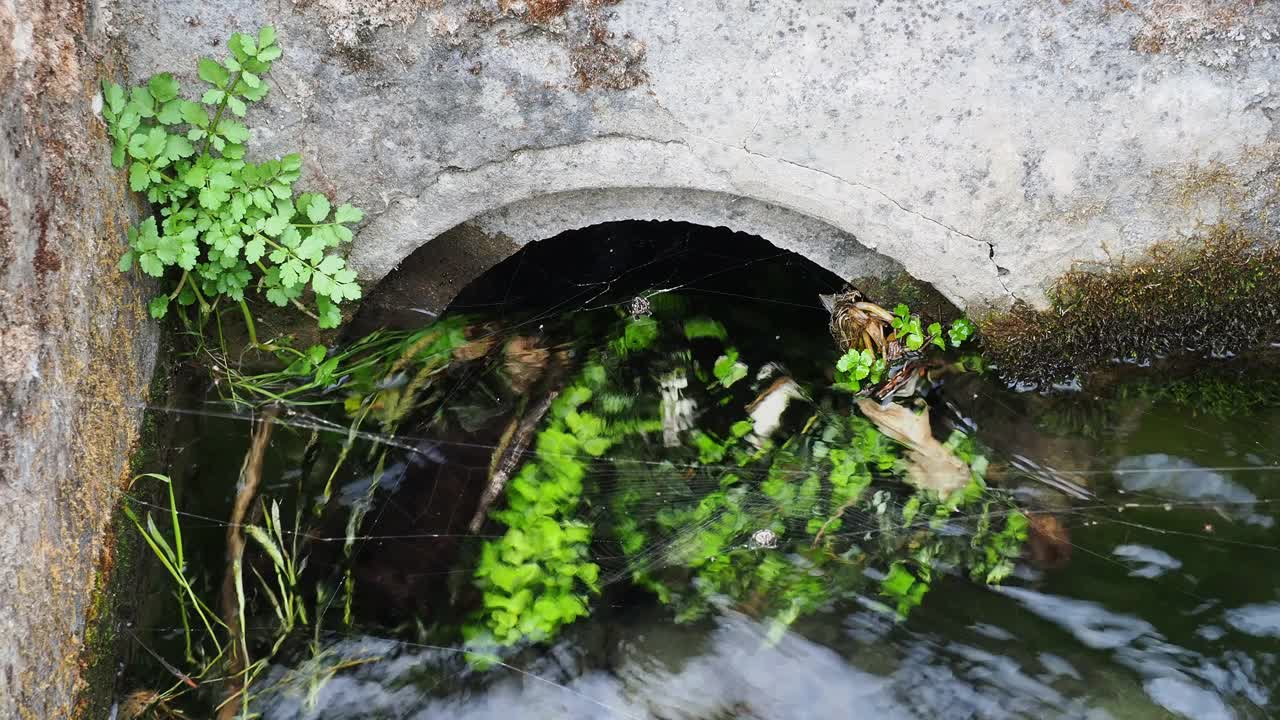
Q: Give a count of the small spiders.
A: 2